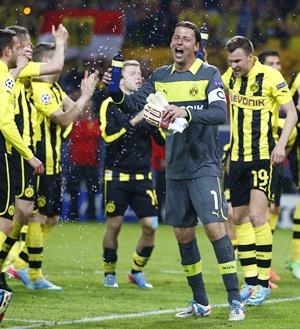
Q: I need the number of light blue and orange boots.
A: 6